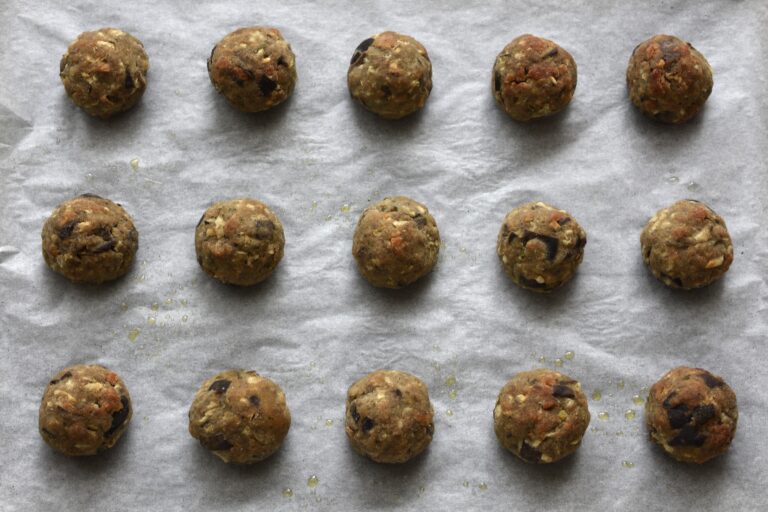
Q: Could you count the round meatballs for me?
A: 15